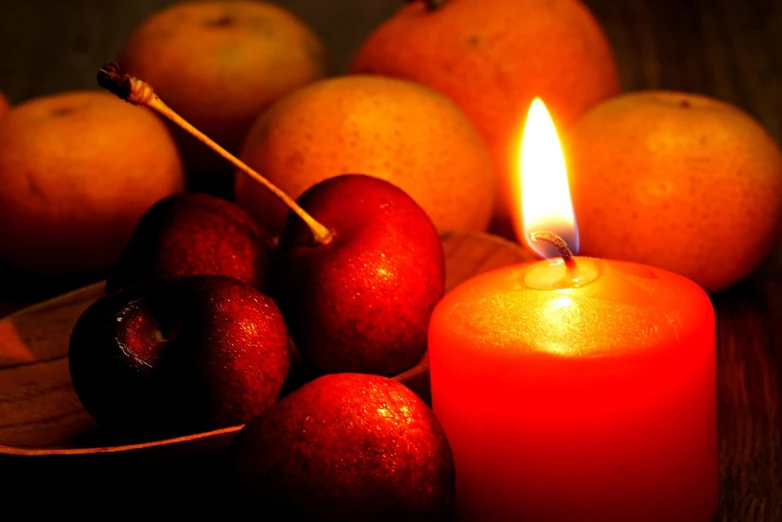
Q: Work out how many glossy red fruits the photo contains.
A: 4